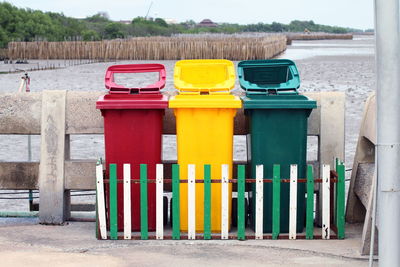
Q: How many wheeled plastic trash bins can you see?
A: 3